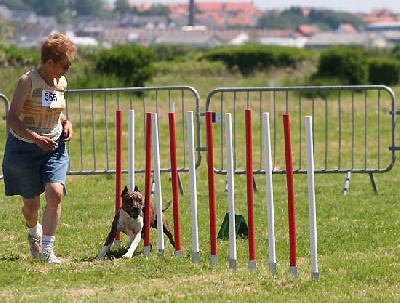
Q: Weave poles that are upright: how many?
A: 12